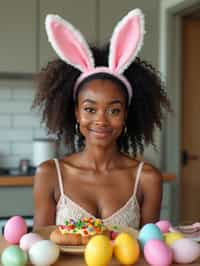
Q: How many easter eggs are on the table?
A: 11